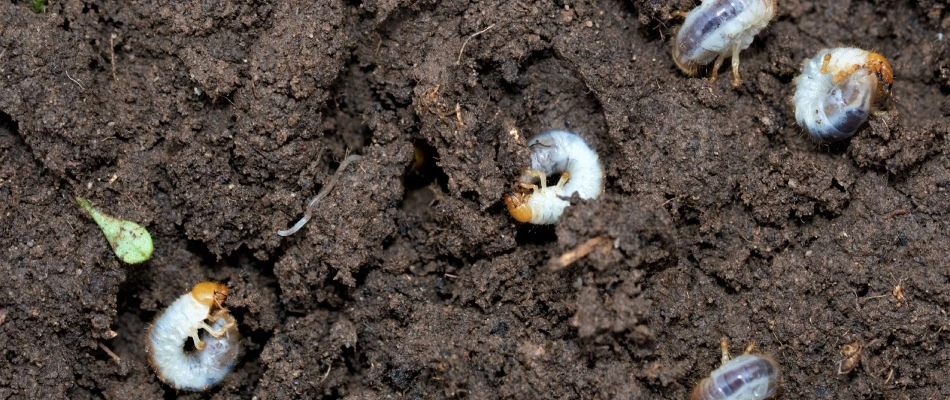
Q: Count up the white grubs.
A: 5